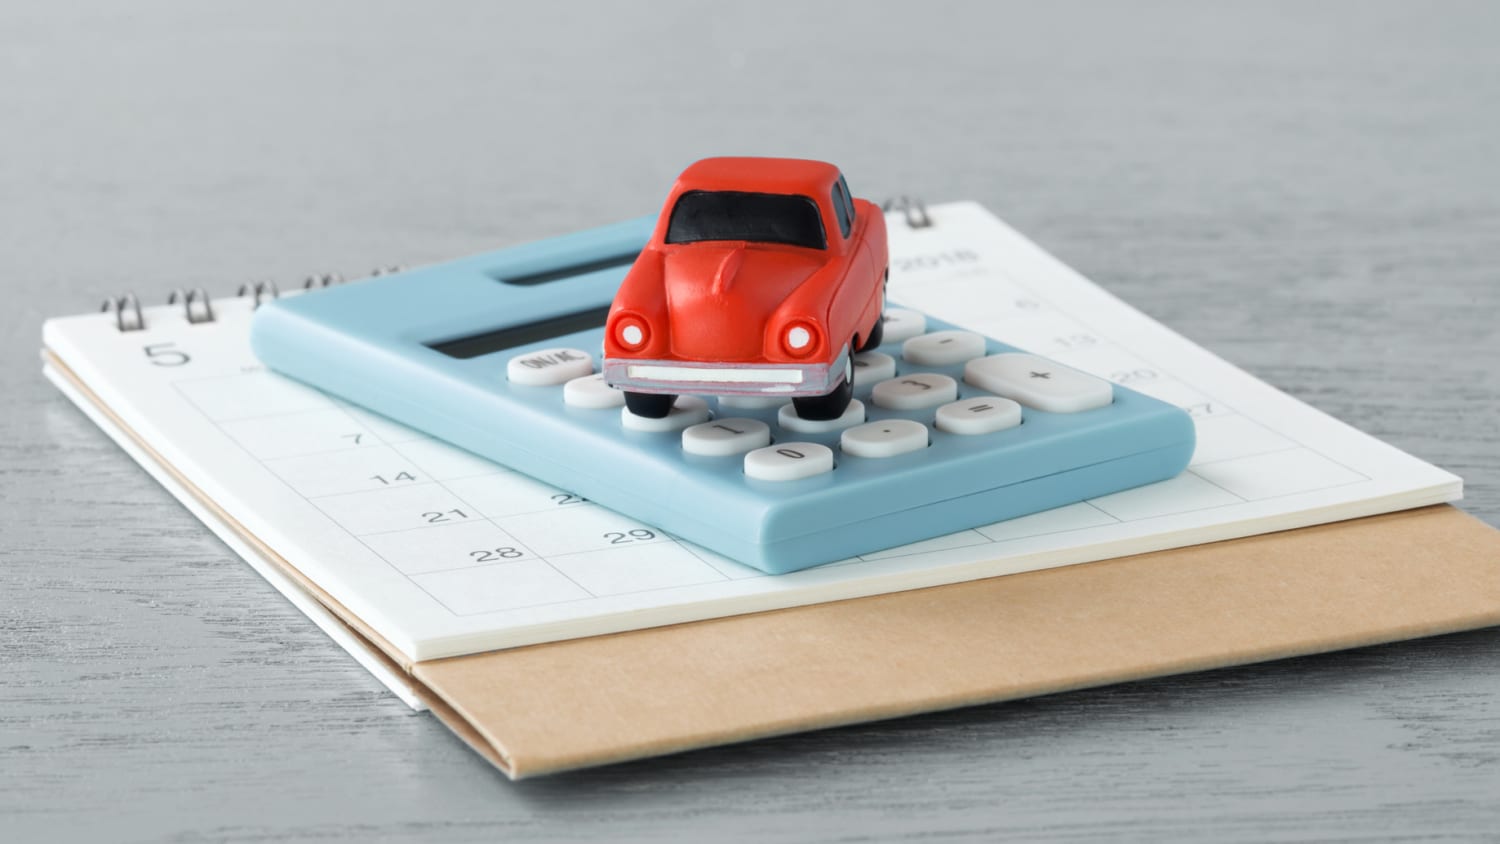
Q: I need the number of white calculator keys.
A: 14